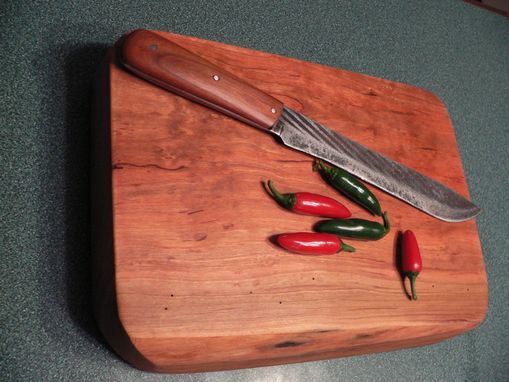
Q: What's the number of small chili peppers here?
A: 5